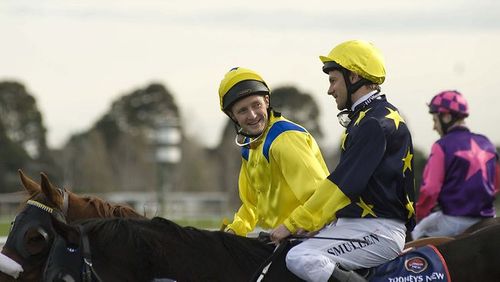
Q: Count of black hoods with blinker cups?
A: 2